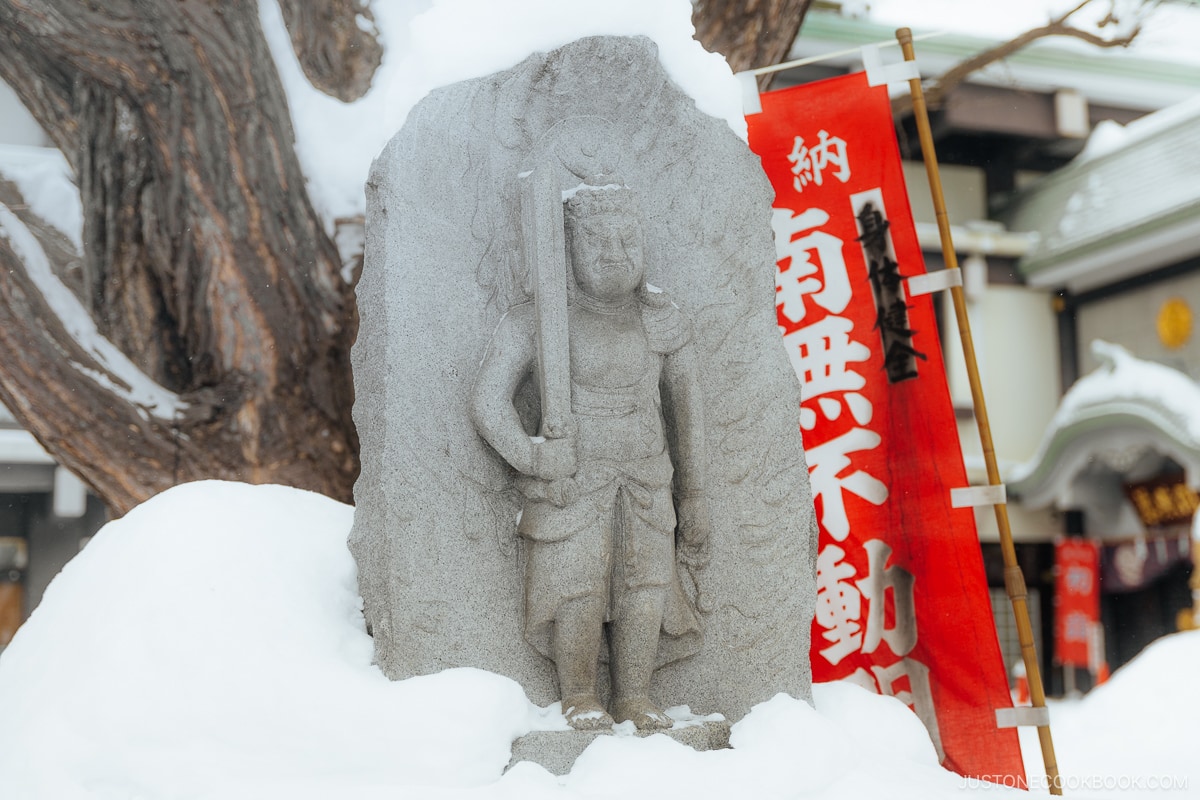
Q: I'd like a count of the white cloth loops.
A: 6